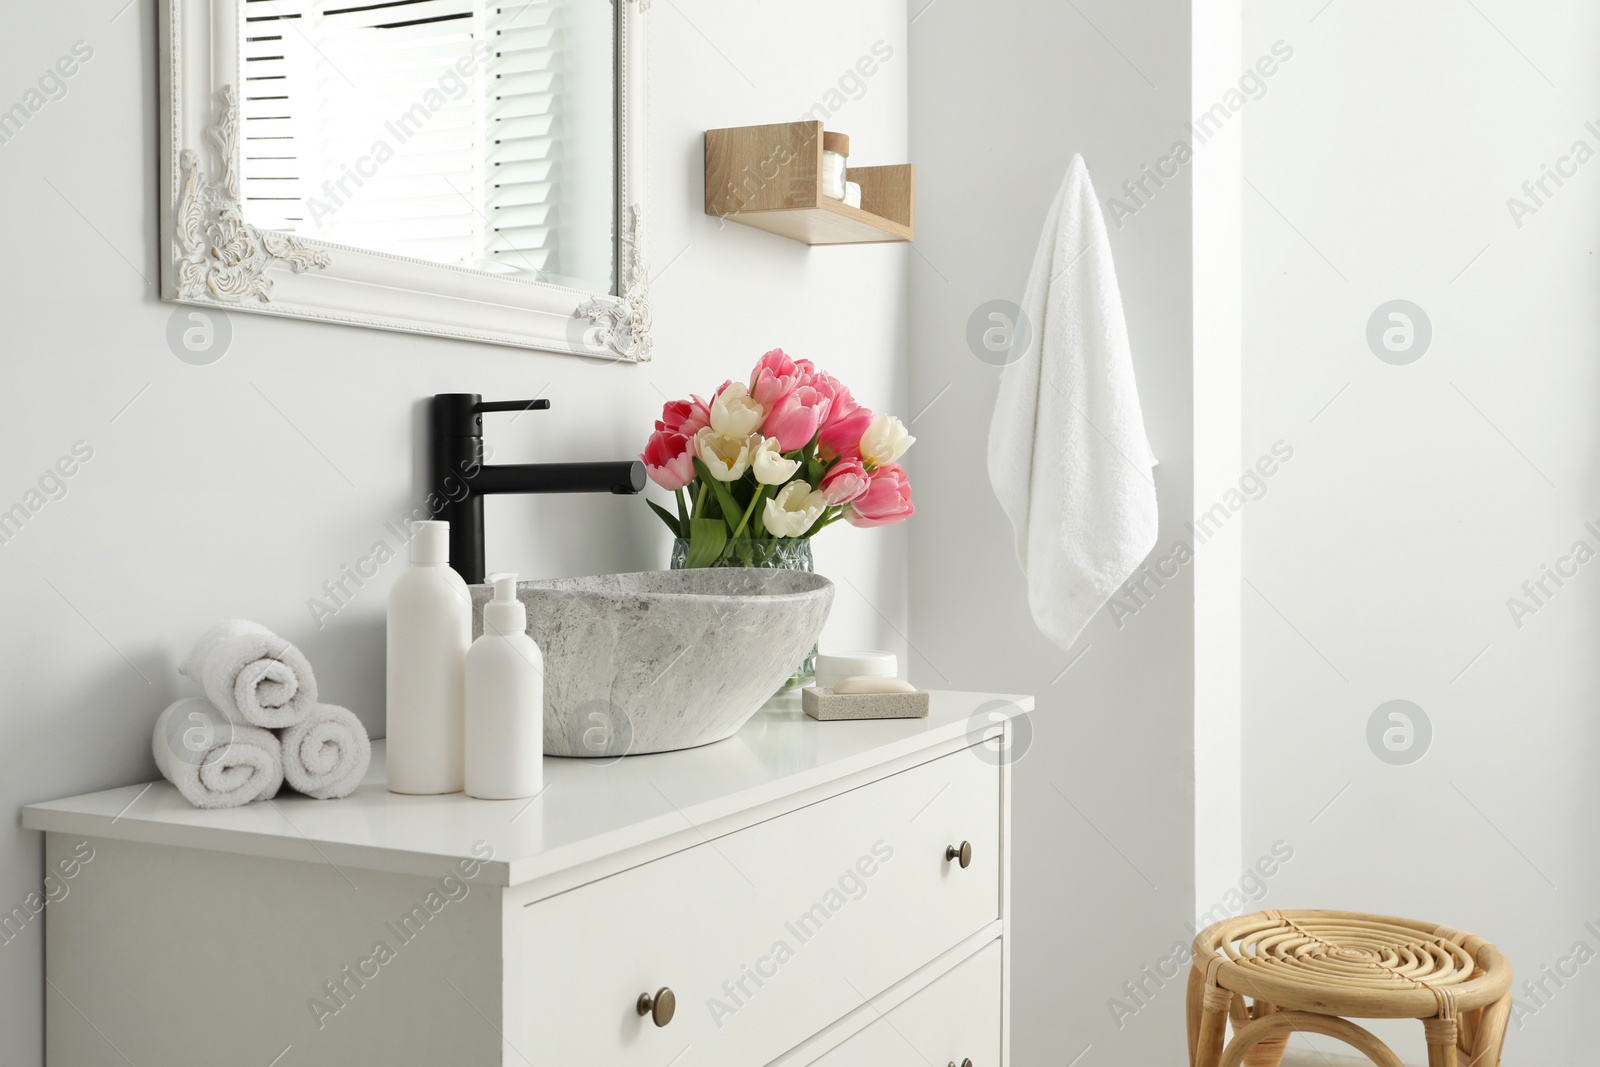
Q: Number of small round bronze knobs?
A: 3